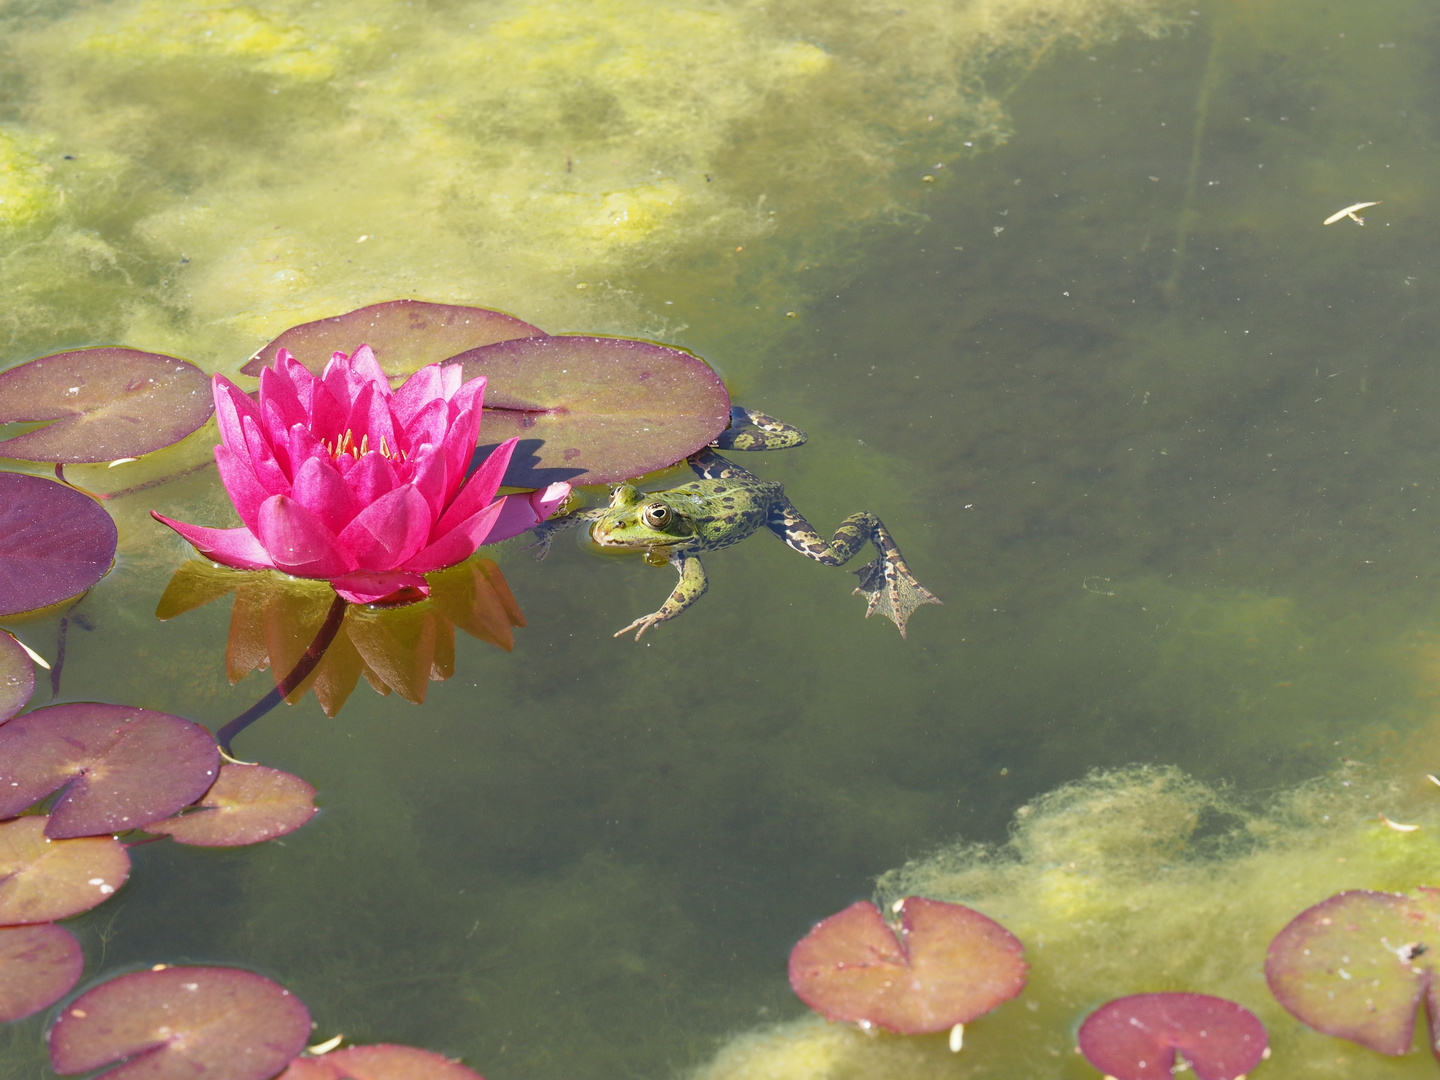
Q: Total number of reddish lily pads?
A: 14